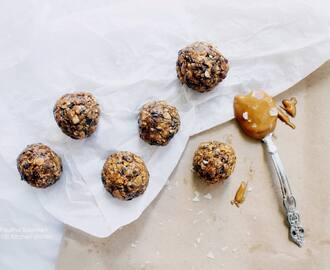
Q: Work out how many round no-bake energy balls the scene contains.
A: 6